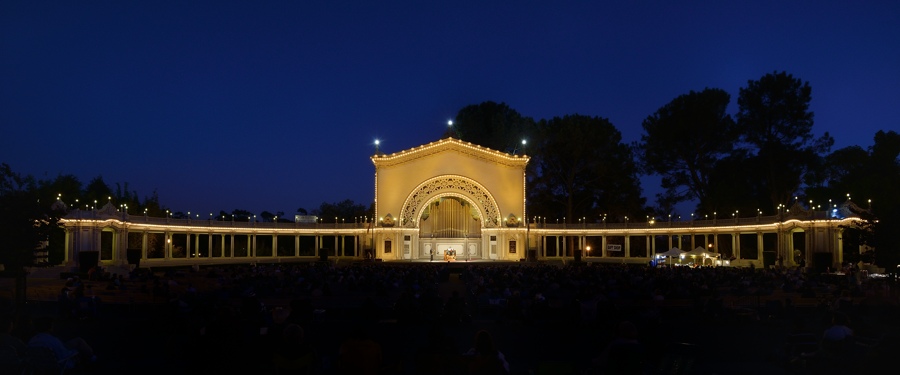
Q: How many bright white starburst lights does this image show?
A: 3